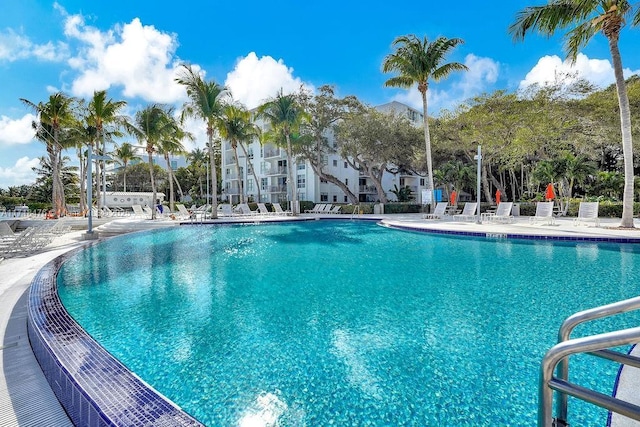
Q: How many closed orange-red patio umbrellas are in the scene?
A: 3